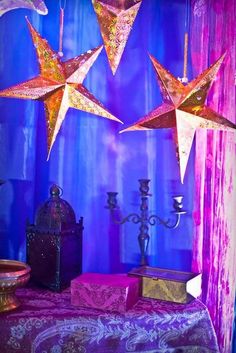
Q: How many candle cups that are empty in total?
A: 3